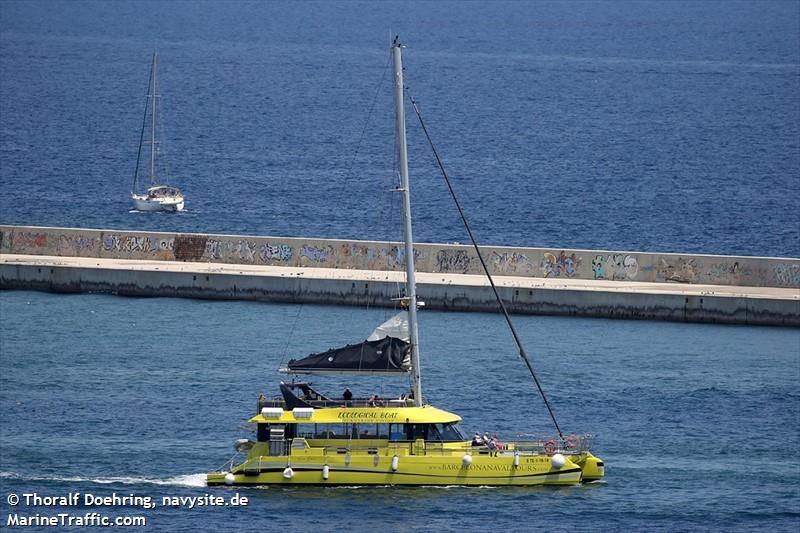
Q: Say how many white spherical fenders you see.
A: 4